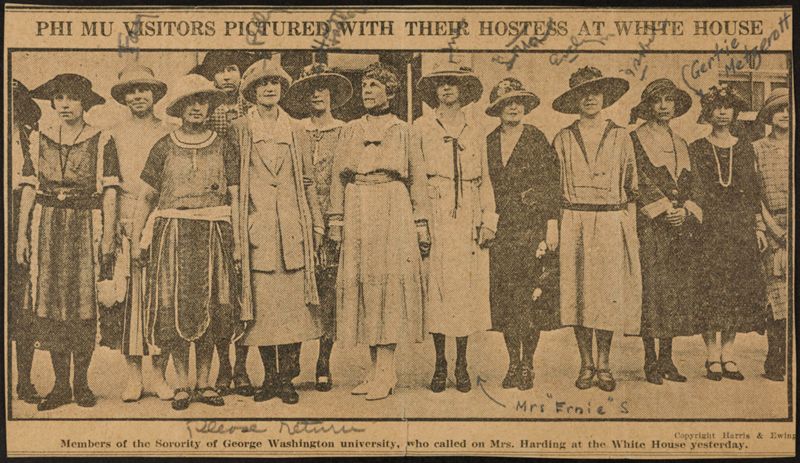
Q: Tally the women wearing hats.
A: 13